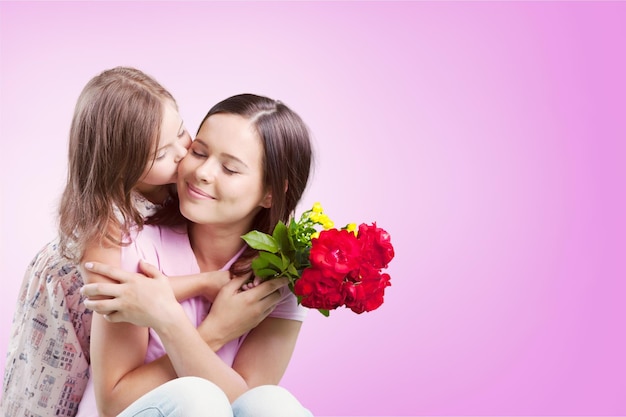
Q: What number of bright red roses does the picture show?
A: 4